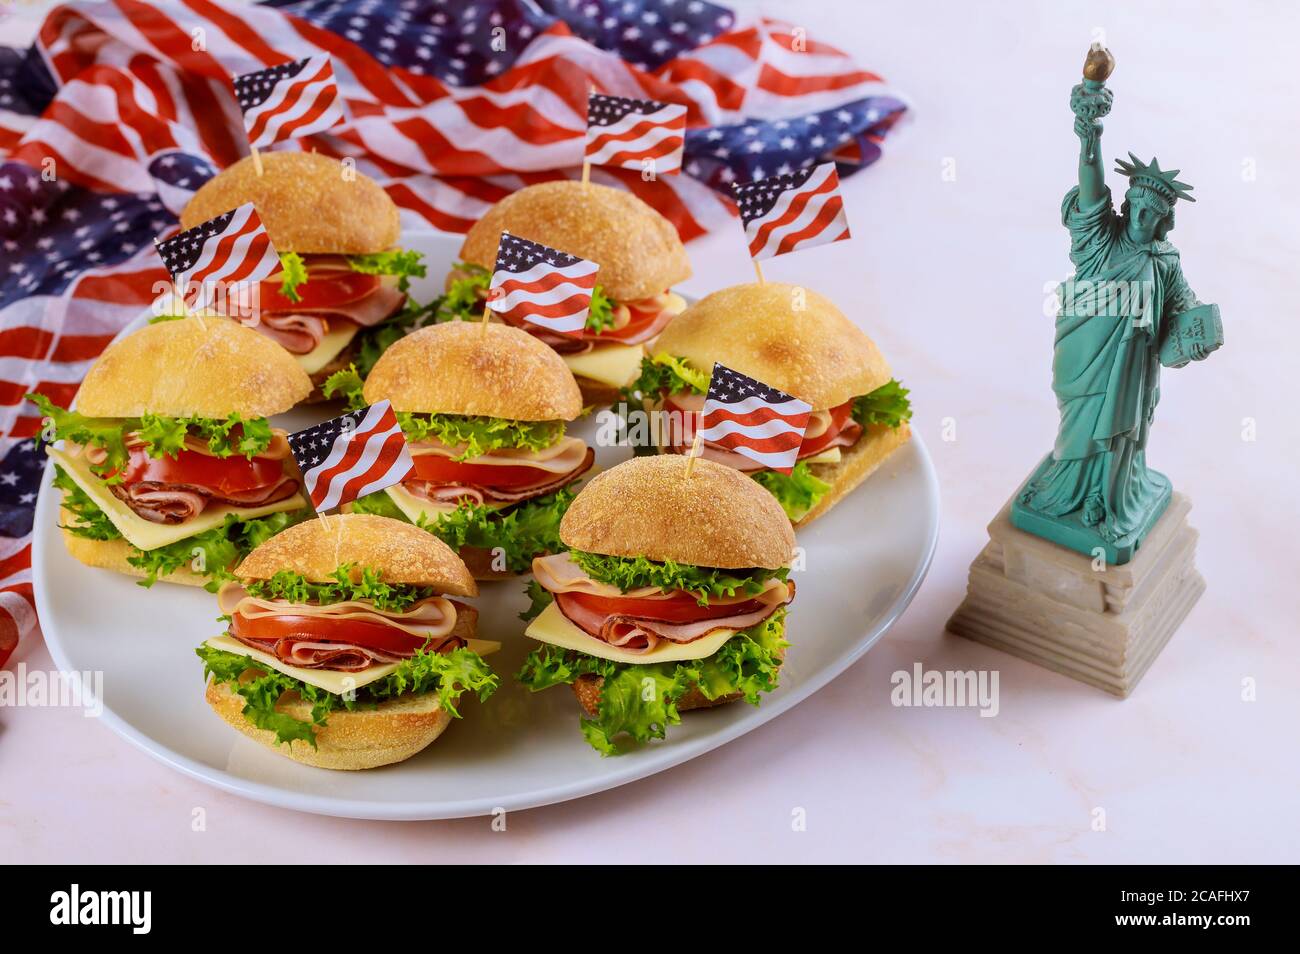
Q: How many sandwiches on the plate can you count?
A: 7